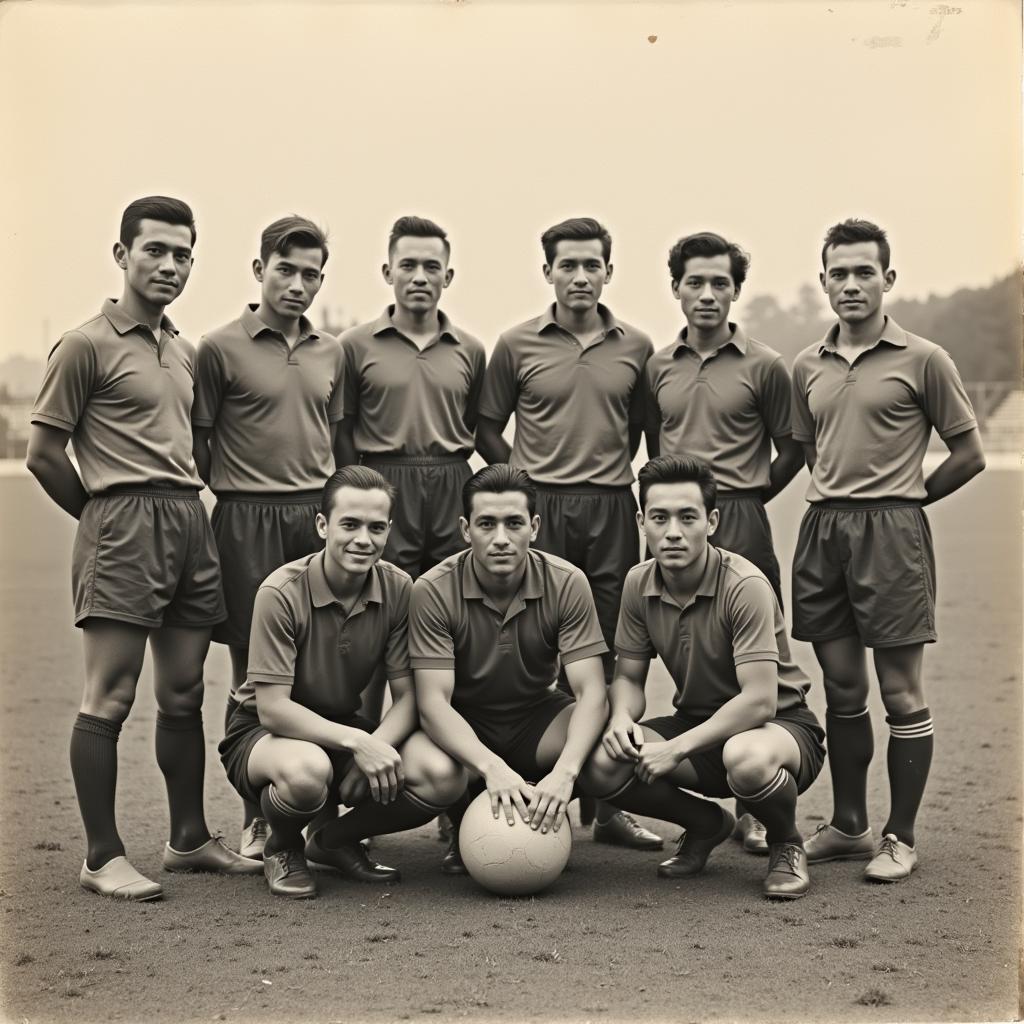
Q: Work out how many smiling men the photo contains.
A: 1